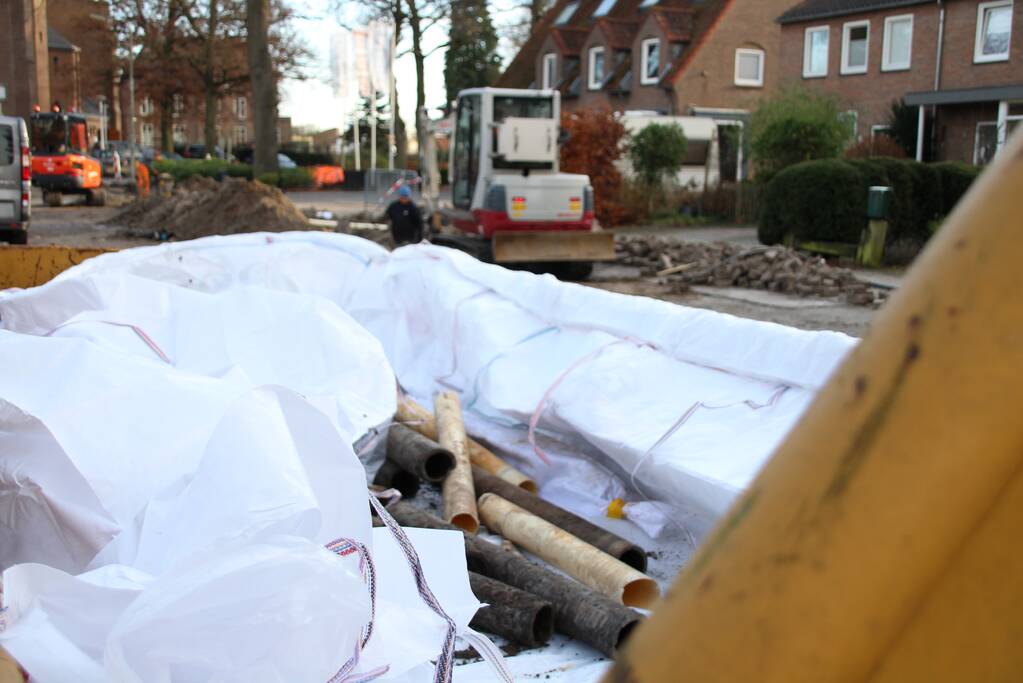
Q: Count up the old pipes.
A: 8